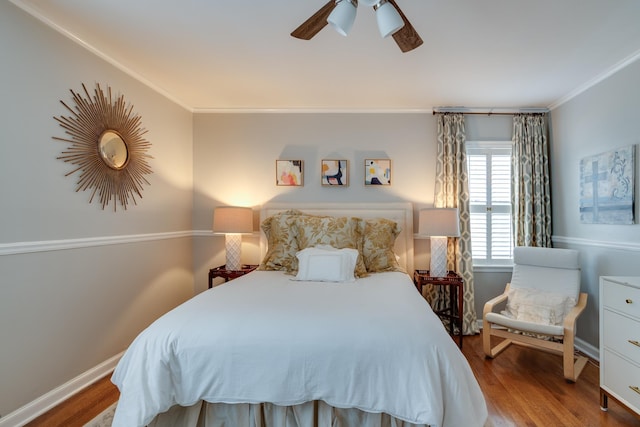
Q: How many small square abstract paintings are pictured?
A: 3